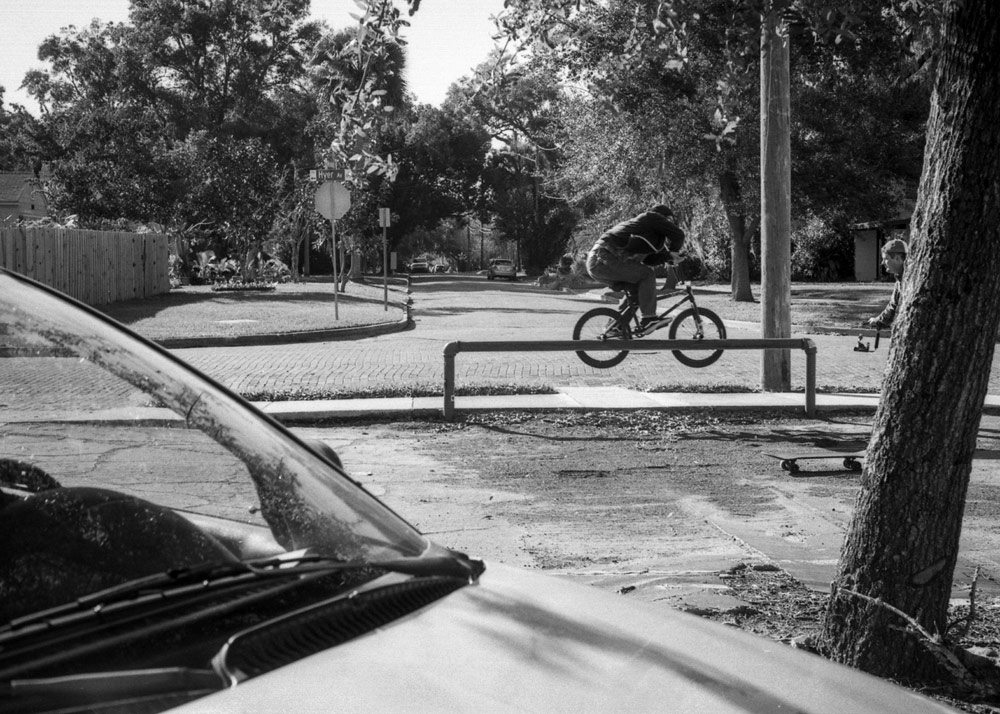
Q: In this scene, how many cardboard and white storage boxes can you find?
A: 0